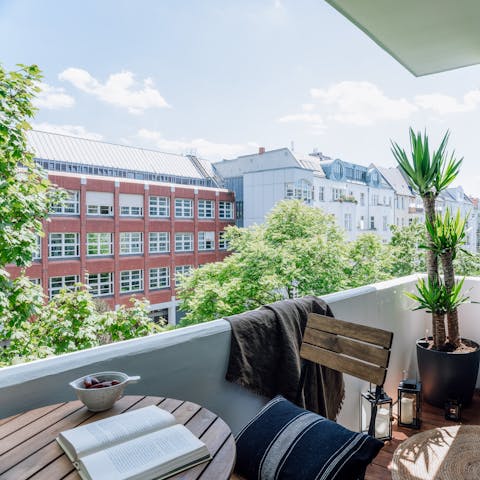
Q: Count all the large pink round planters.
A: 0